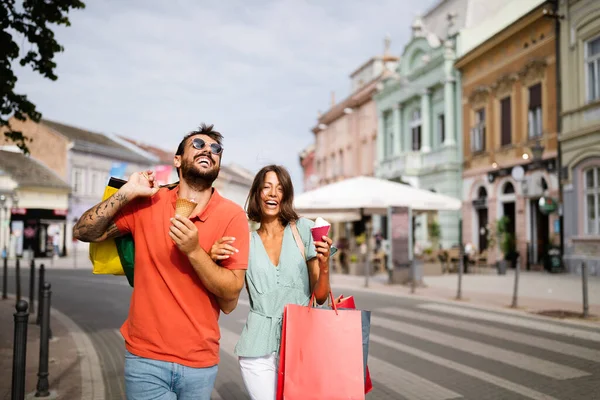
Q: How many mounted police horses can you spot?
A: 0